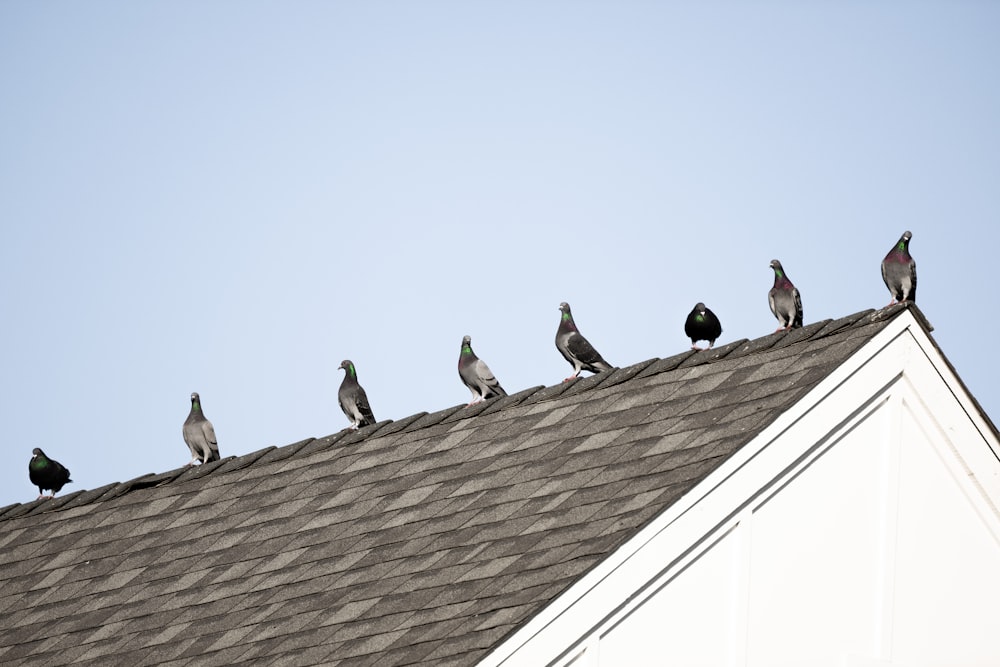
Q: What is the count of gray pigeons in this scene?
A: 6